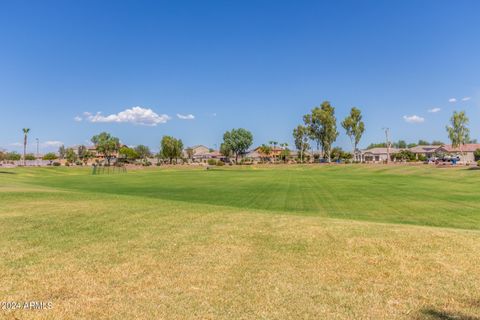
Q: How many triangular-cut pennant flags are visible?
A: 0